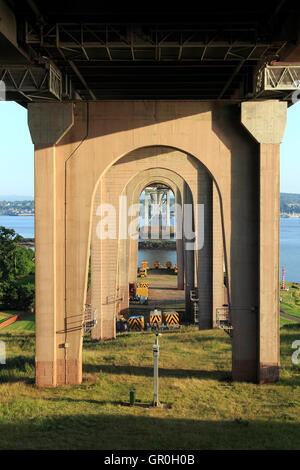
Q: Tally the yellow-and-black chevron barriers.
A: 3